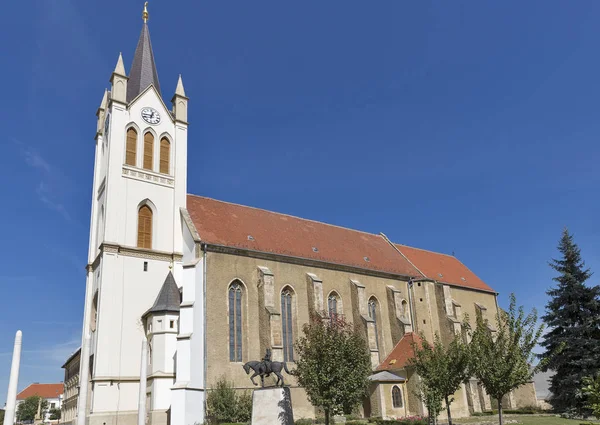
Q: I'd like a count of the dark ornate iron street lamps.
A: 0